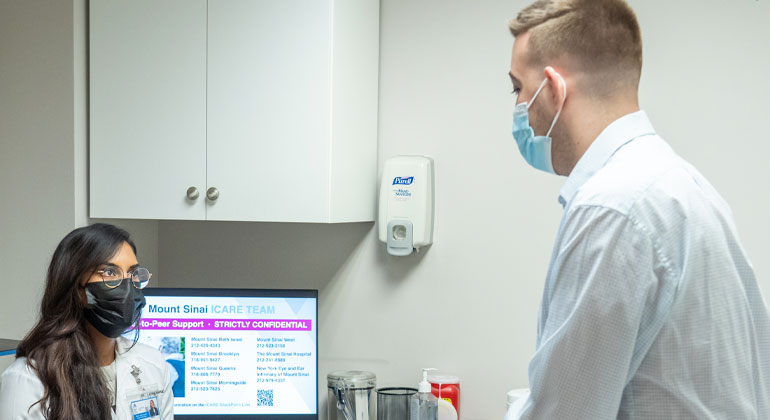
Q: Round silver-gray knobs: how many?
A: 2